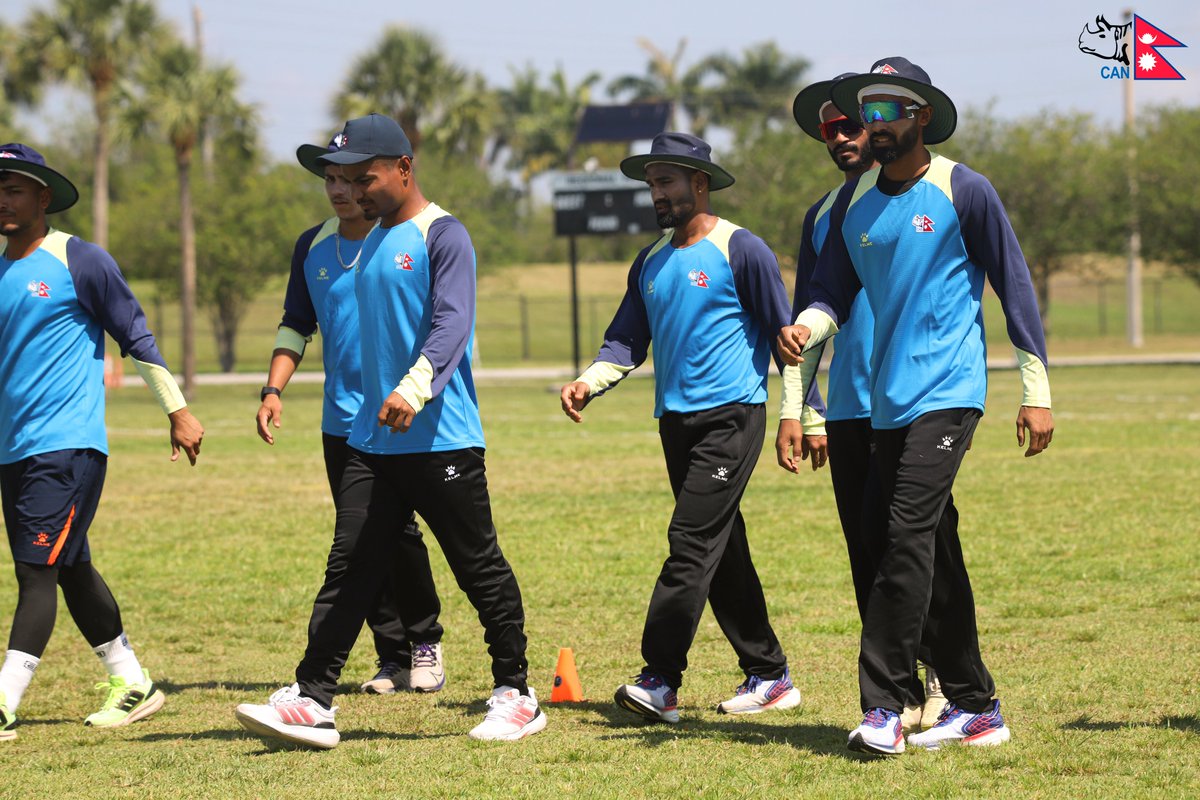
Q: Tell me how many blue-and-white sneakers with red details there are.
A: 4